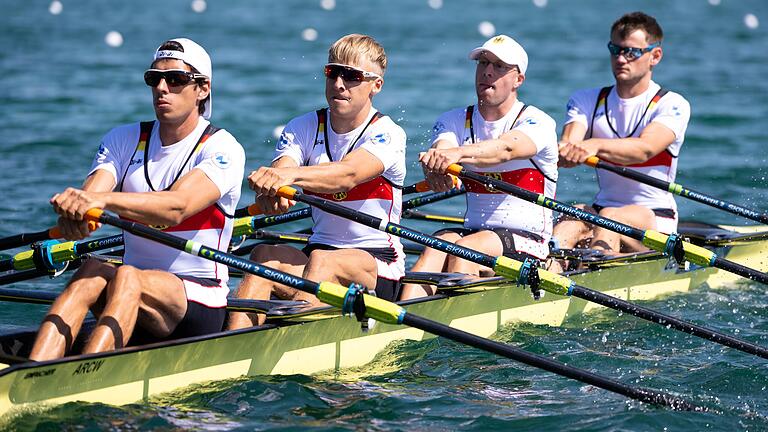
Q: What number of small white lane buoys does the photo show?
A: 11